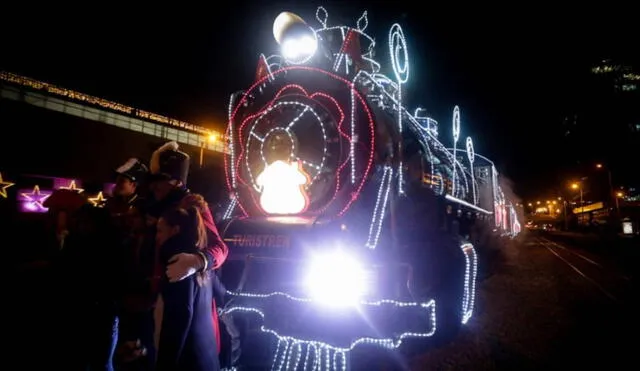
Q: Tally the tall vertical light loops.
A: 3